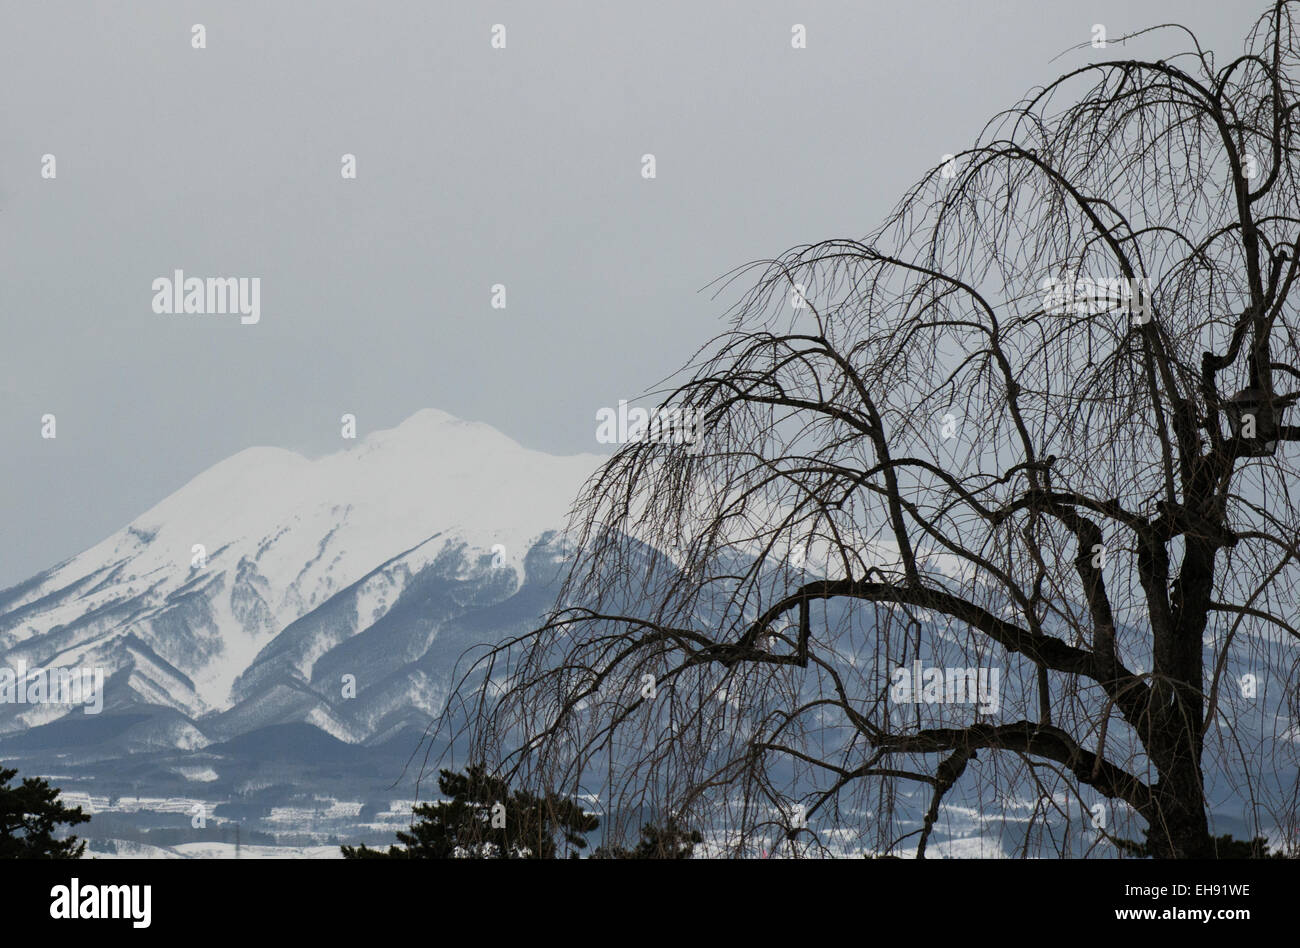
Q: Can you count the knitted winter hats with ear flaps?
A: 0